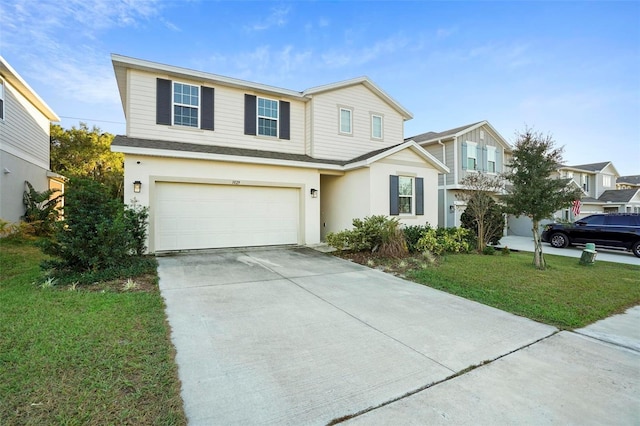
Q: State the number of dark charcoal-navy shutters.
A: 6